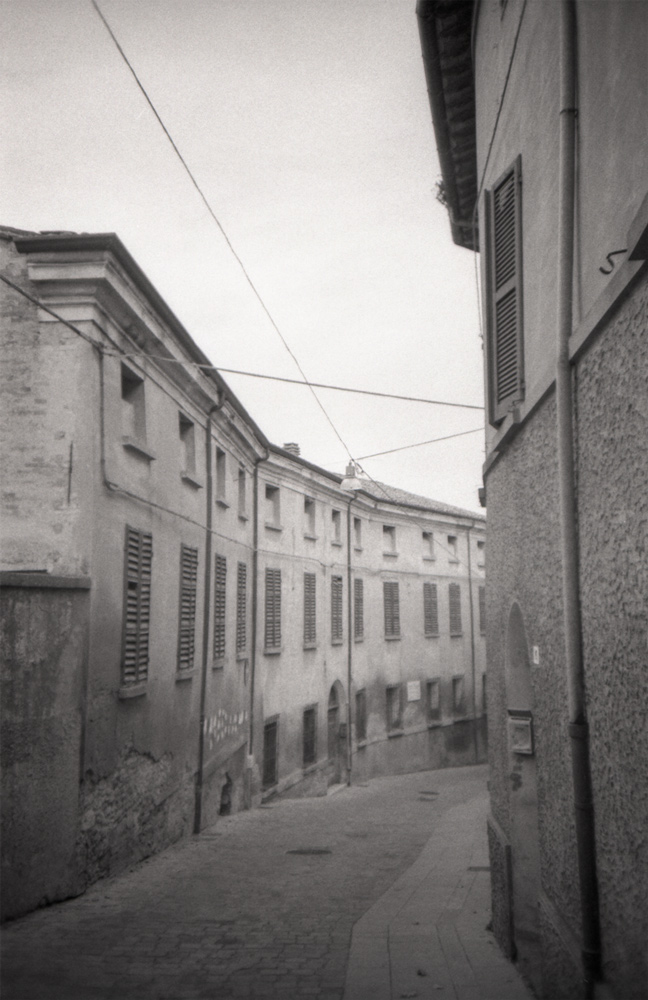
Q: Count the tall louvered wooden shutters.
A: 13